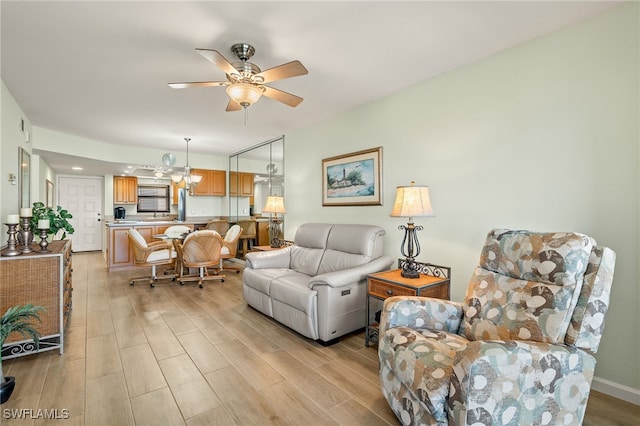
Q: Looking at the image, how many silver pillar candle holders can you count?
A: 3